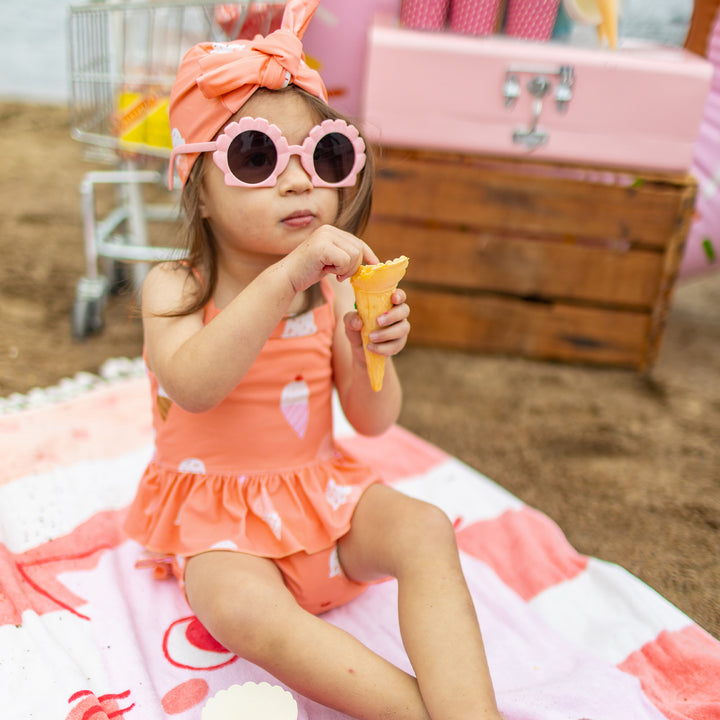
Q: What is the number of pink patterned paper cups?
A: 3